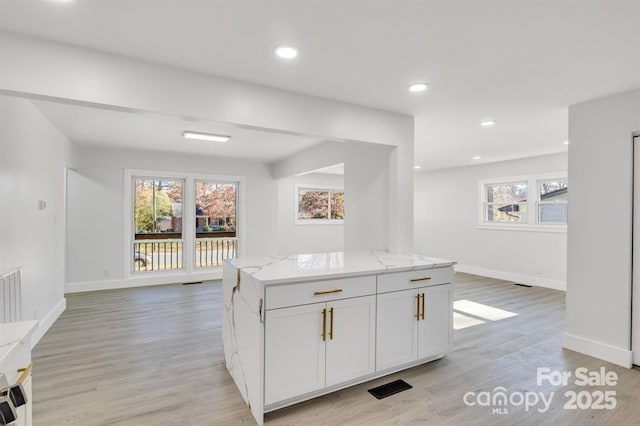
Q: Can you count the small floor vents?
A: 3